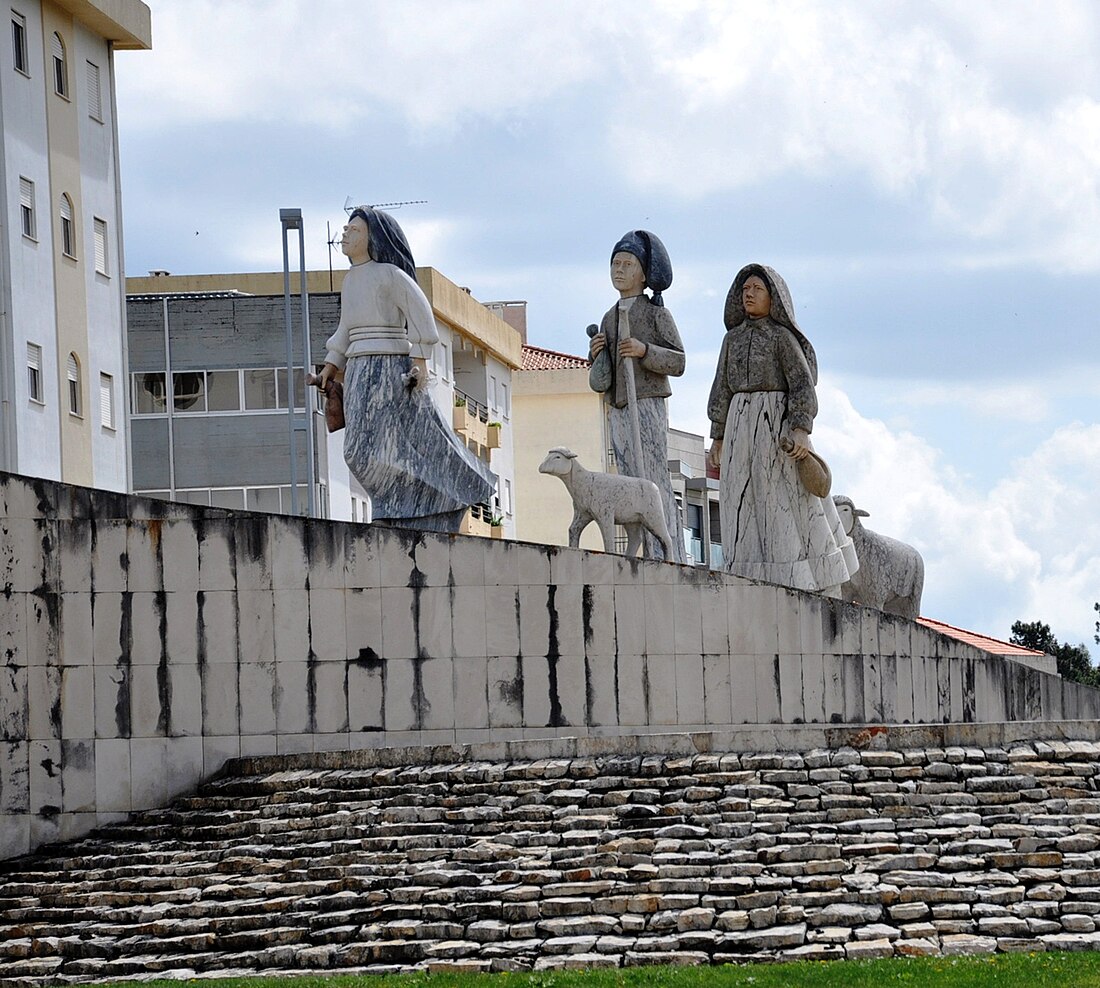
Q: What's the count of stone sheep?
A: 2